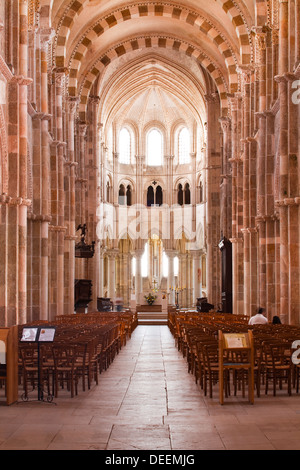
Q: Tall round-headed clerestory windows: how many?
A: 3